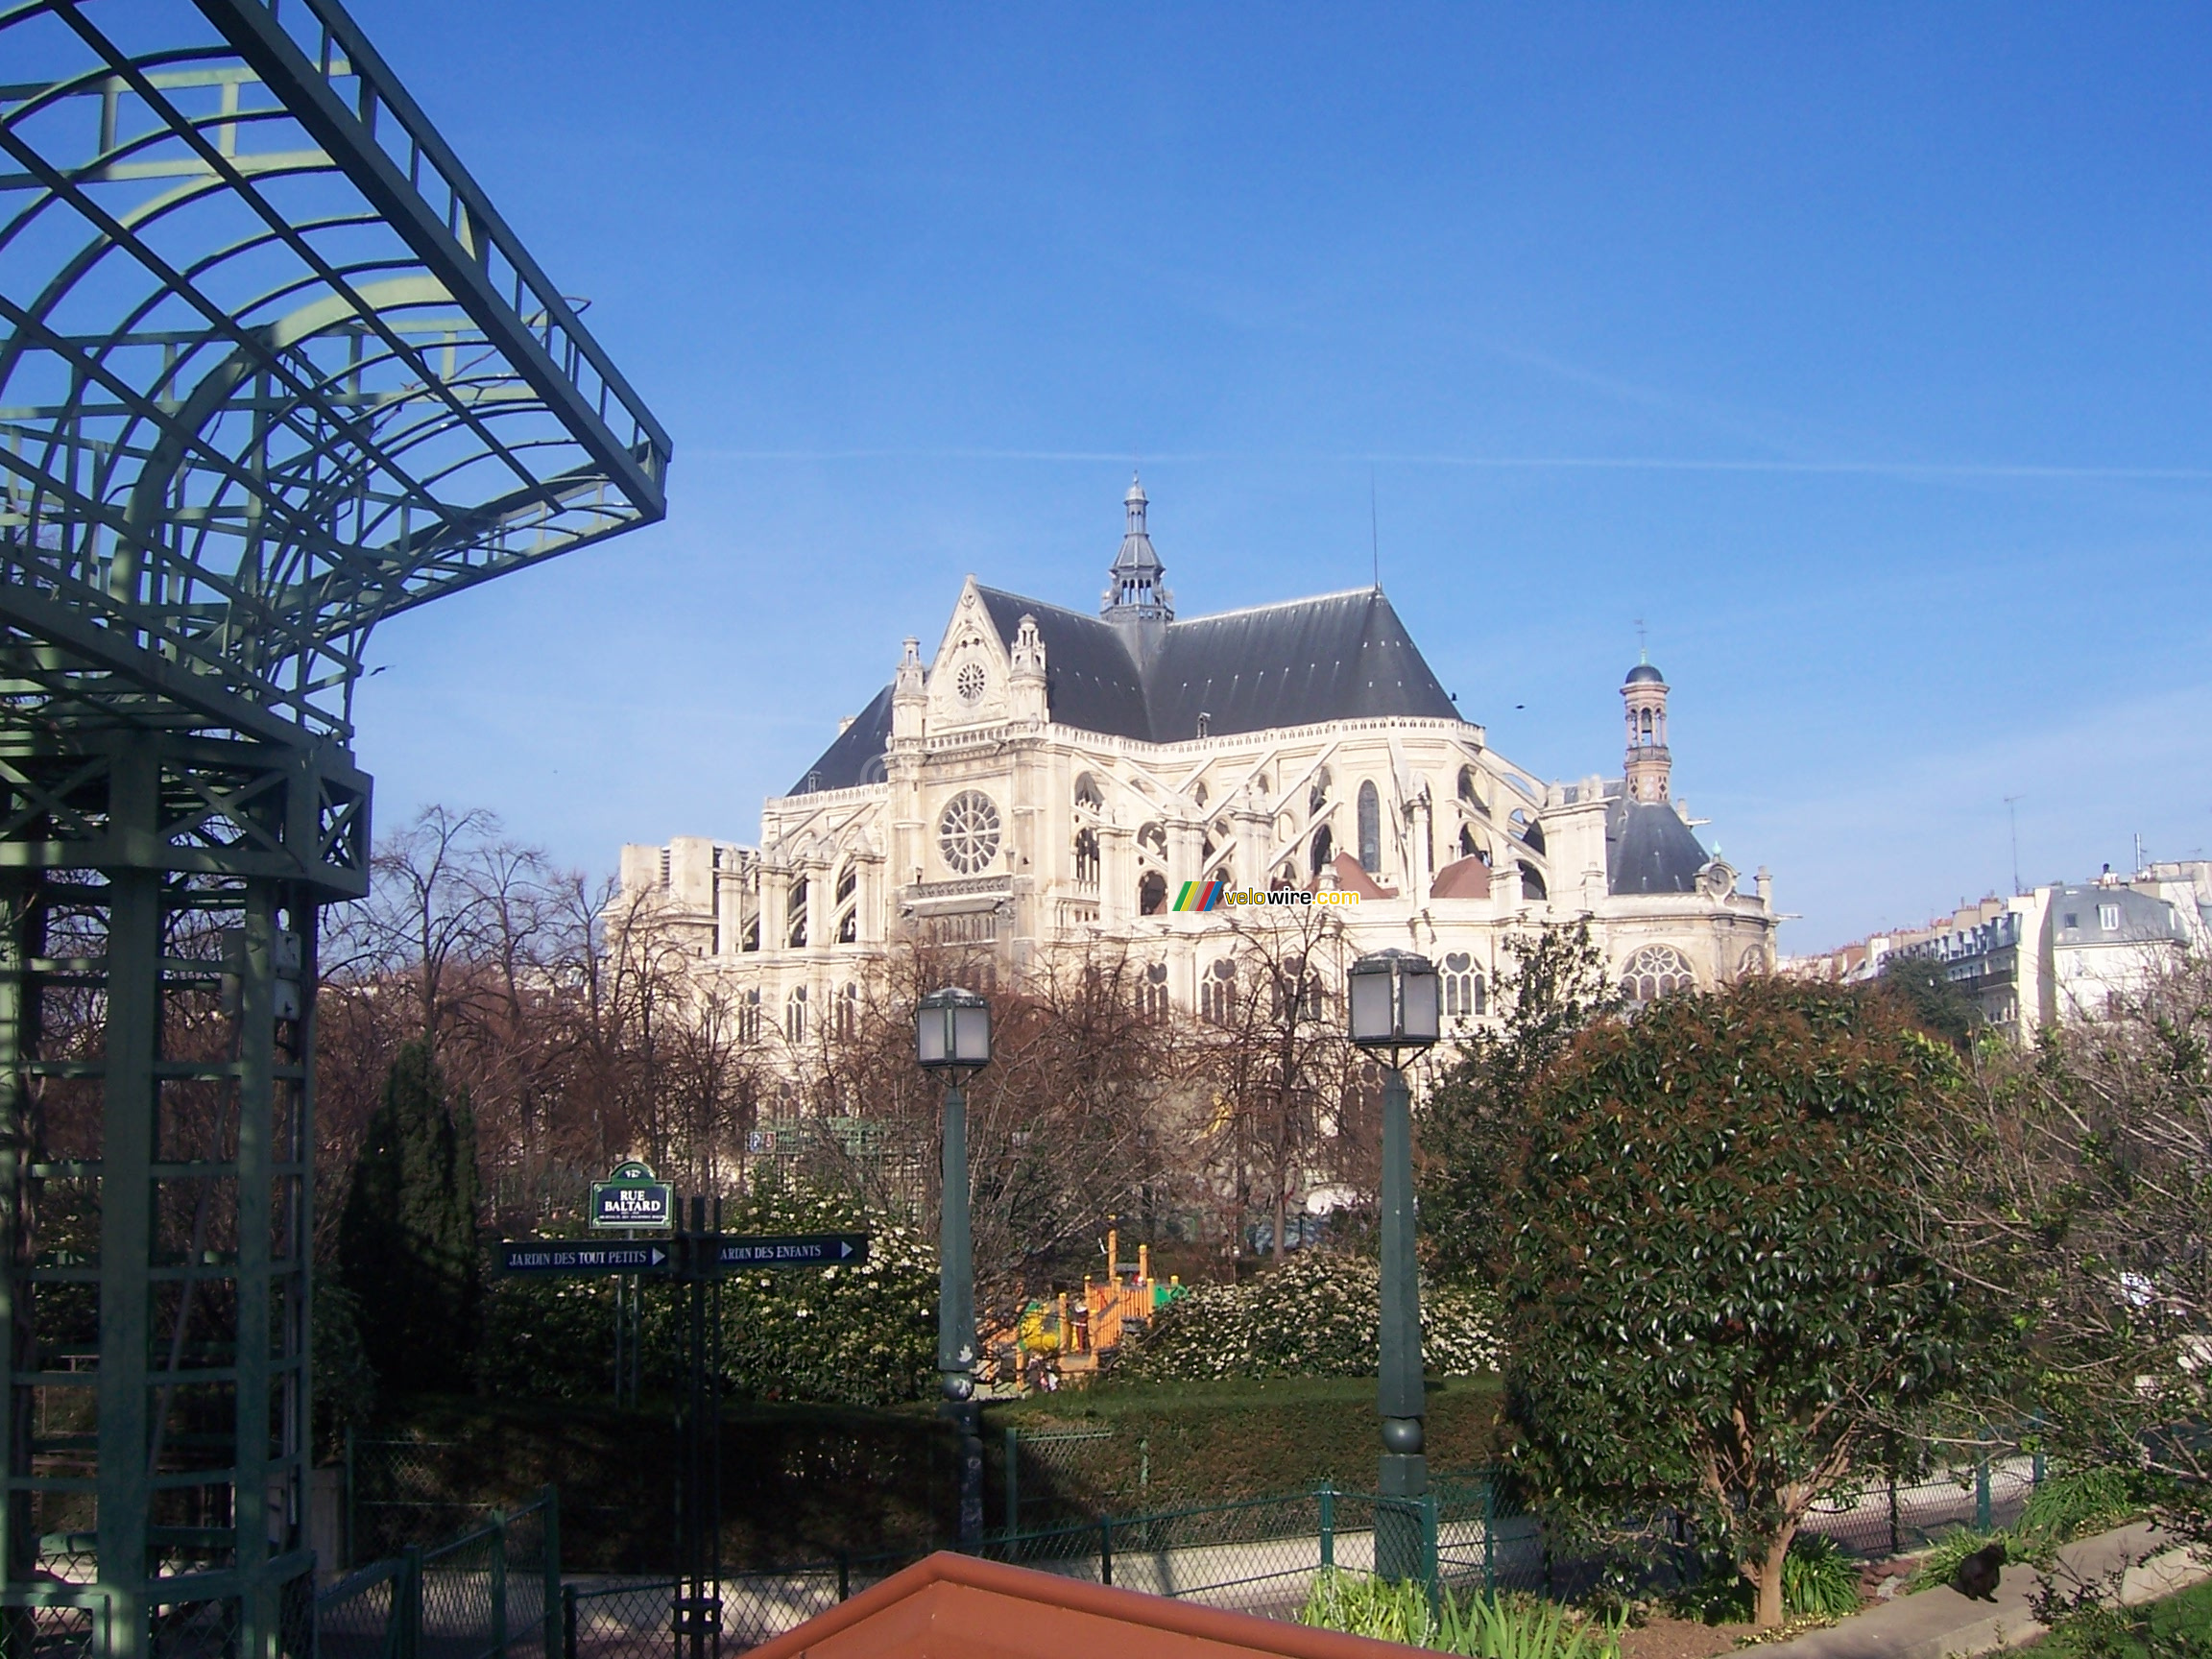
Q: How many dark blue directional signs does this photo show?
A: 2